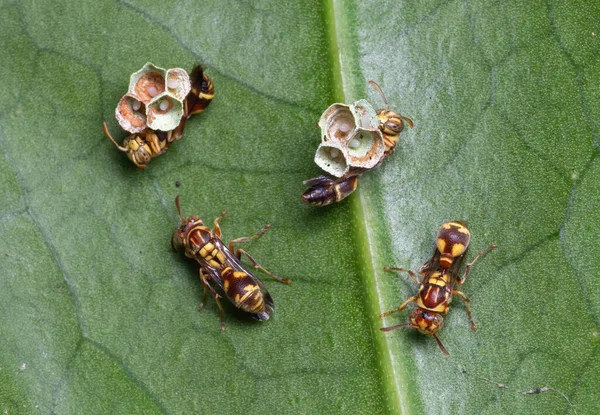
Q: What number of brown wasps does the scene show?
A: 4